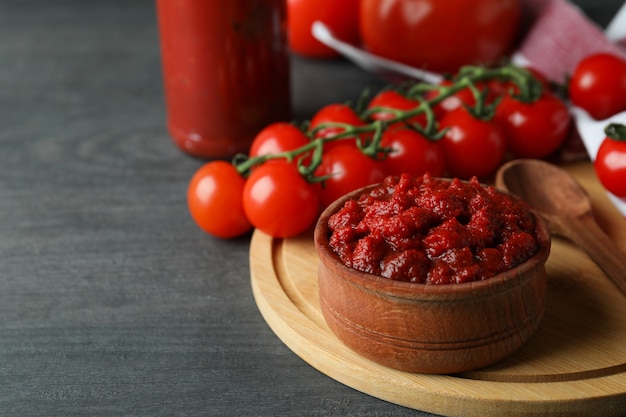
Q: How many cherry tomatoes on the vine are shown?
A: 11